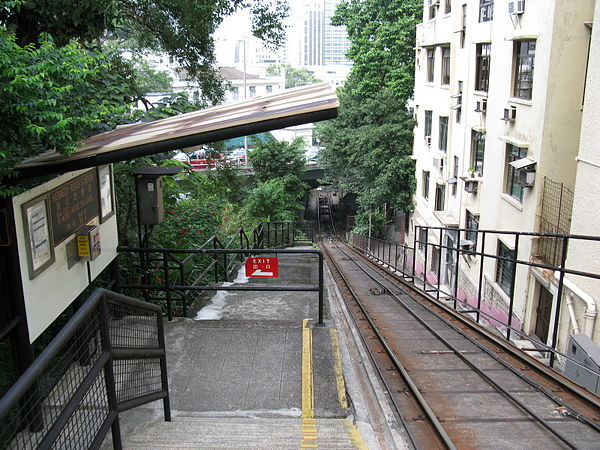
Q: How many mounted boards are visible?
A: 3